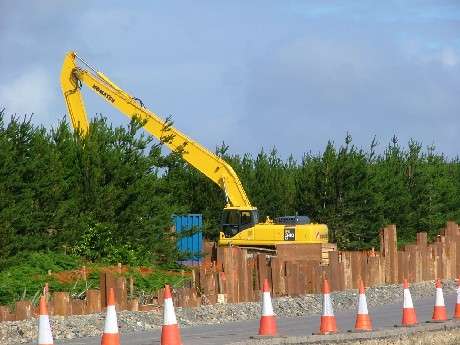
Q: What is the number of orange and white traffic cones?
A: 9